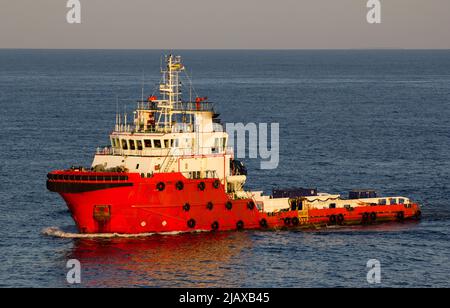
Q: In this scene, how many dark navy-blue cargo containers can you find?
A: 2